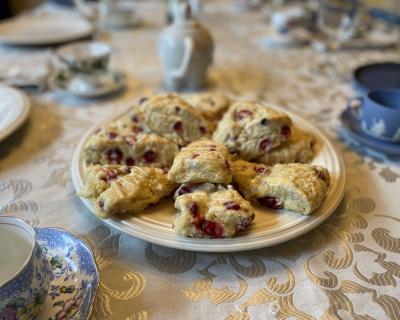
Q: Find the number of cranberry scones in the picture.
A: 9